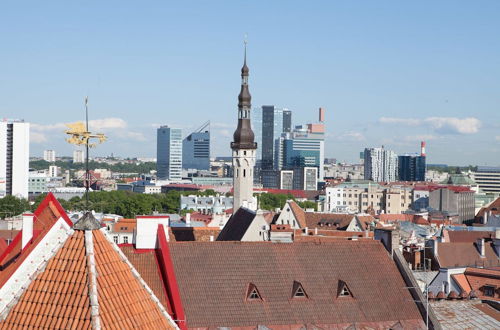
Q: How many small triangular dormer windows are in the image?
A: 3